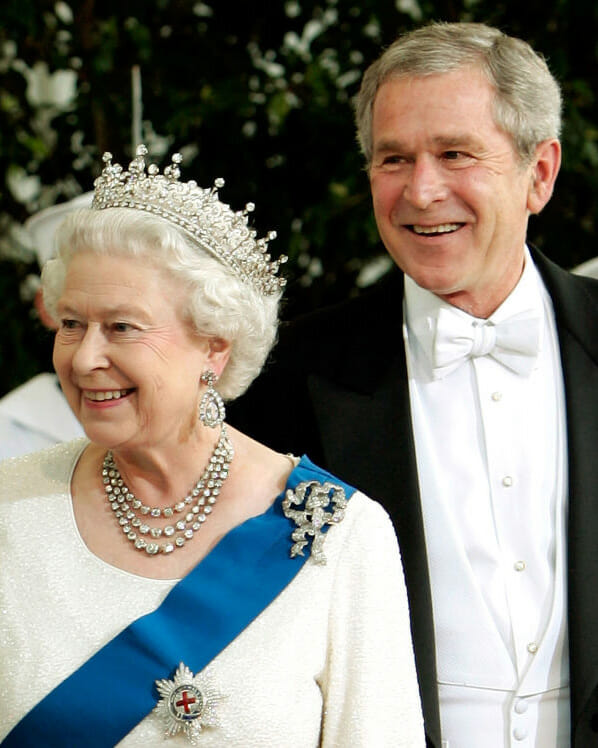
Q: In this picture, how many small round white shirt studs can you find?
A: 4